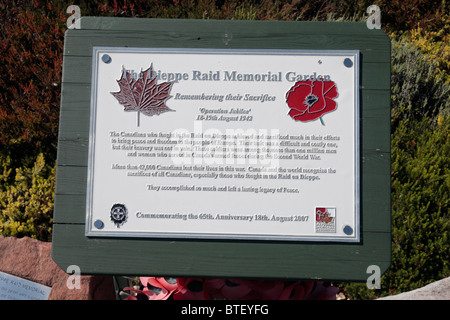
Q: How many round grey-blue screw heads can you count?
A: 4